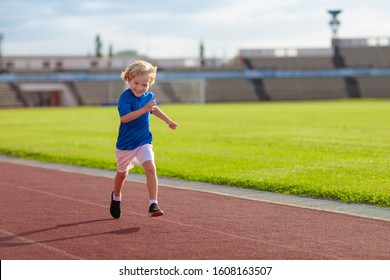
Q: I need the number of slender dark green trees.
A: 3